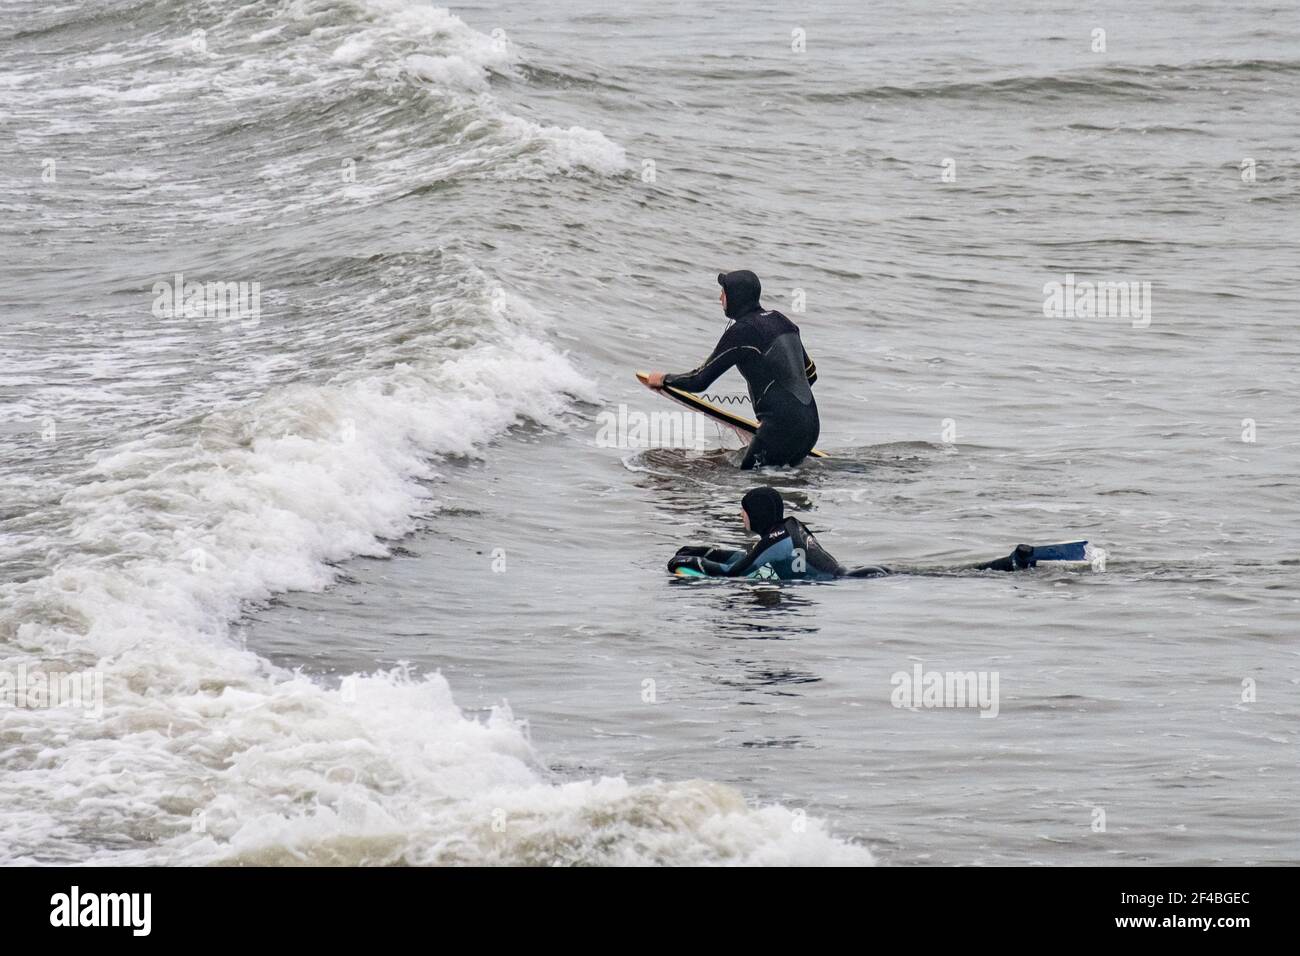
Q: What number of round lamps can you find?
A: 0